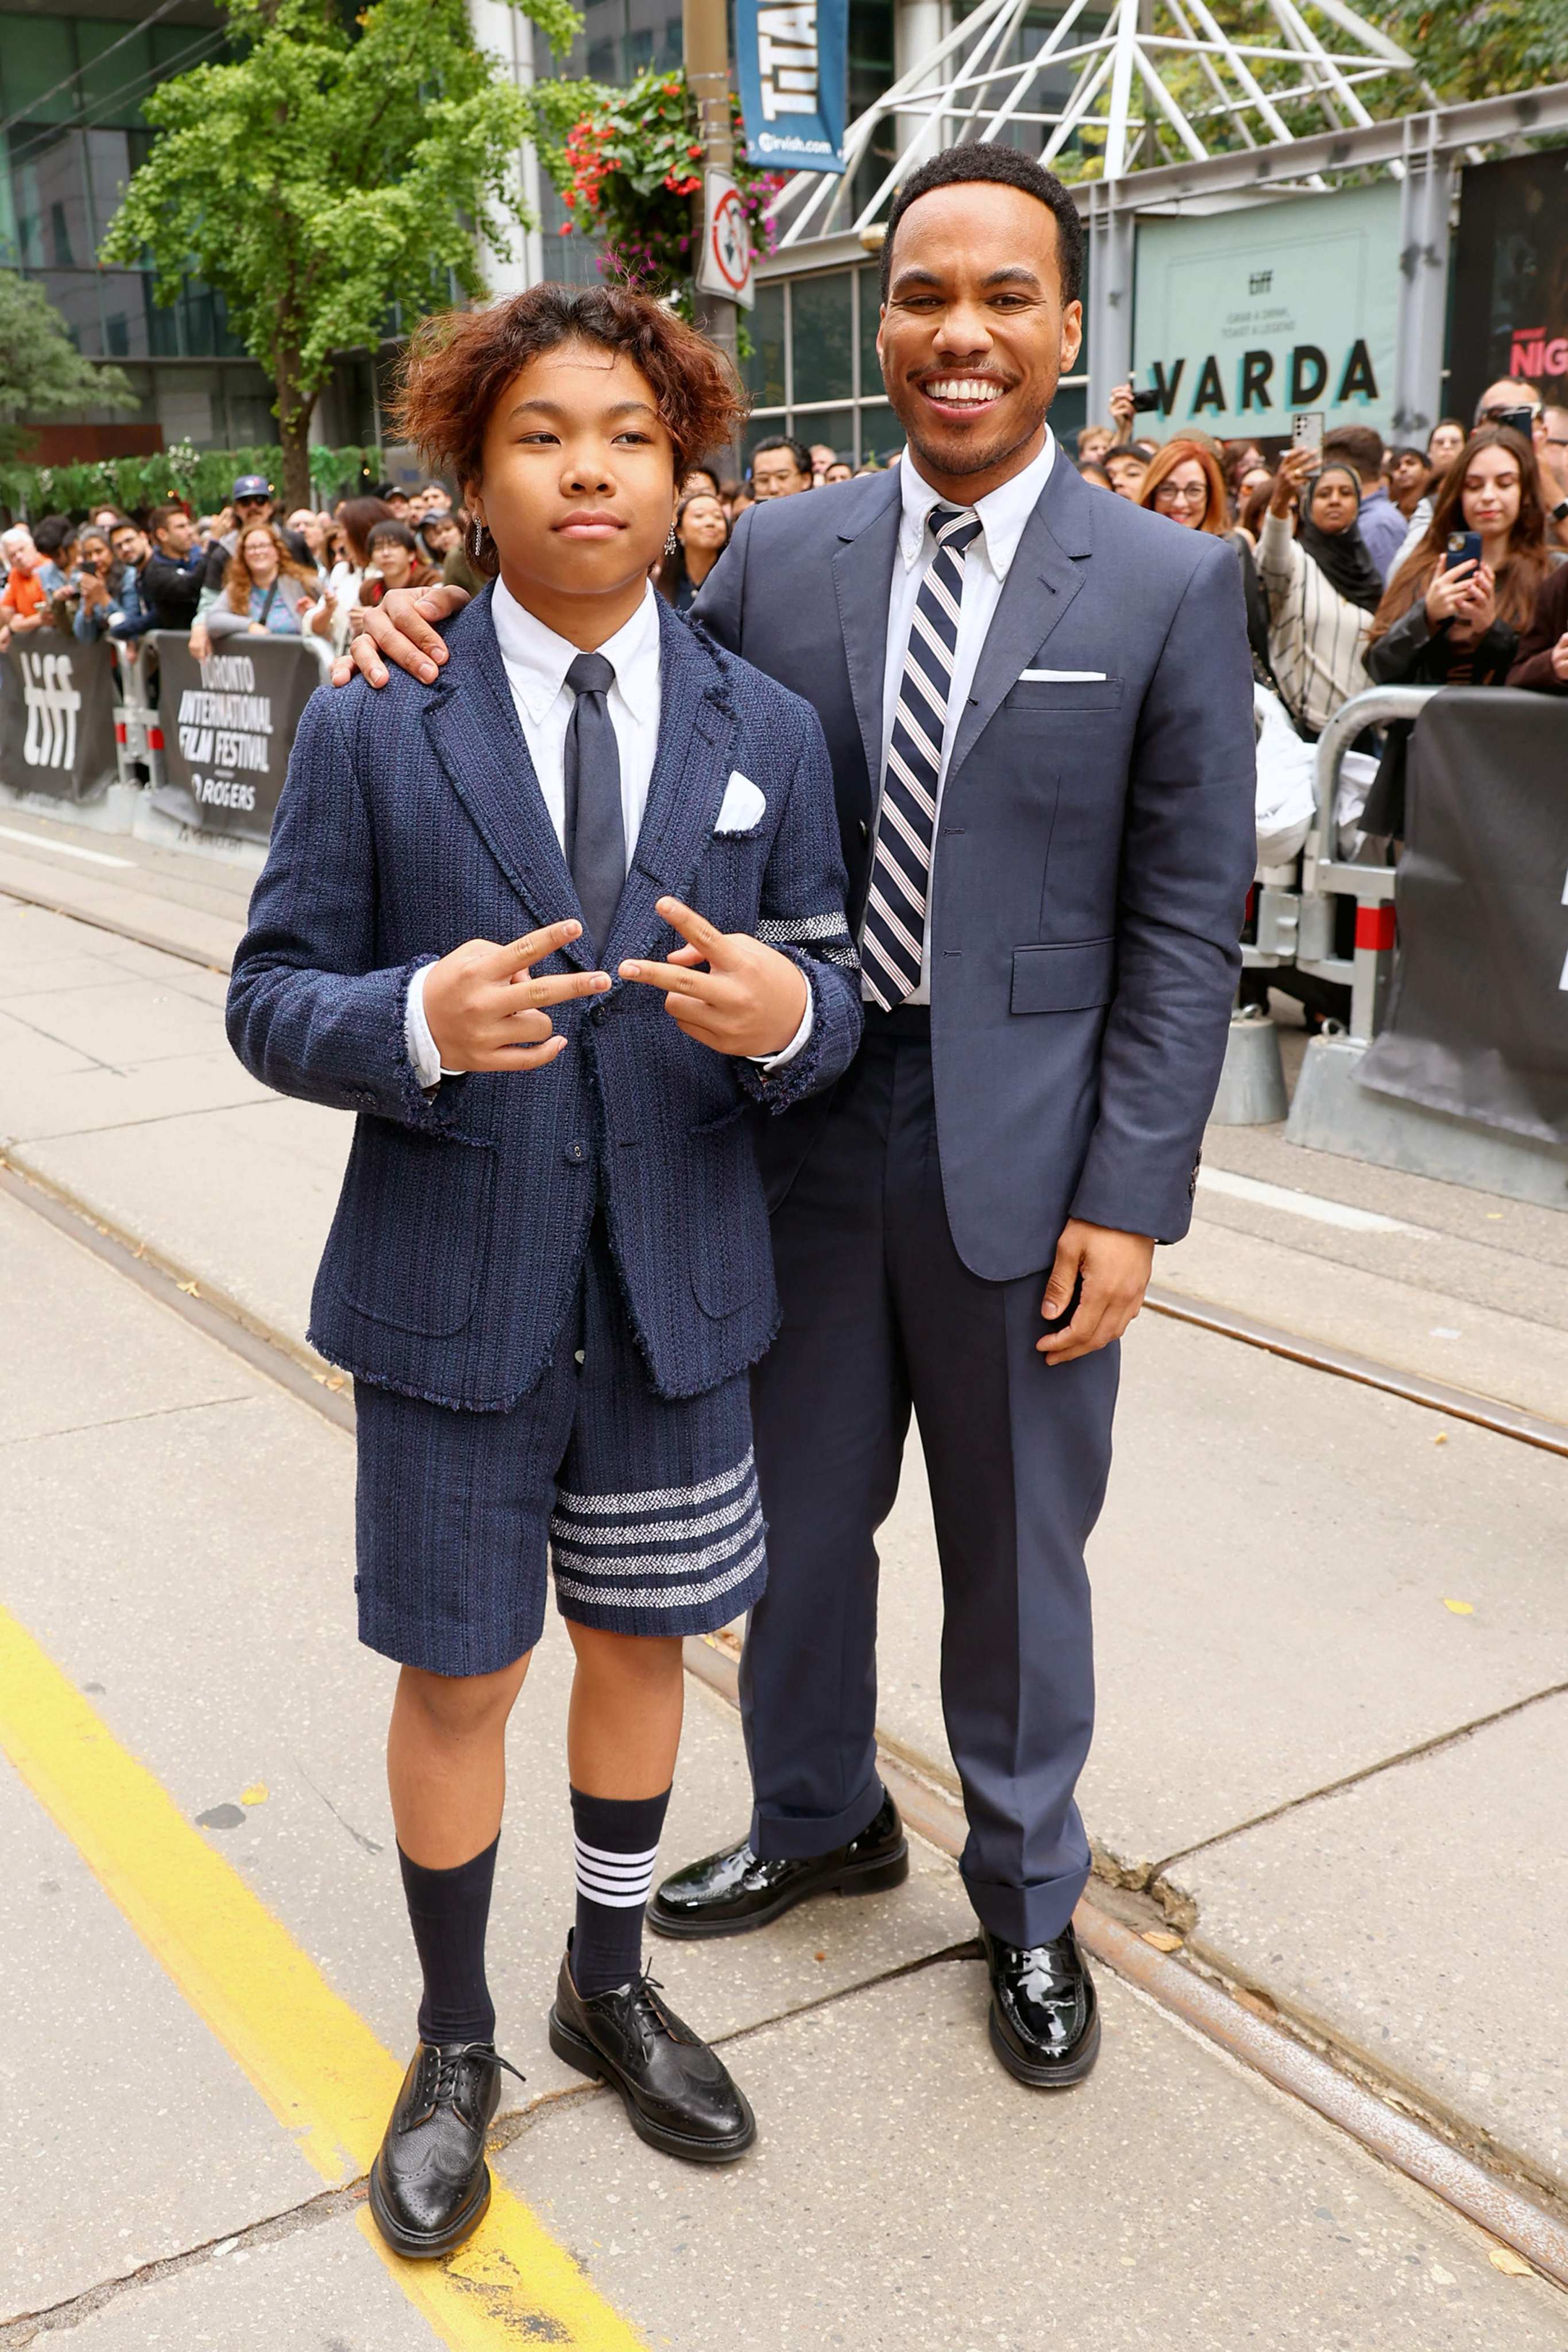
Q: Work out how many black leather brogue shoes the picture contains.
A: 2